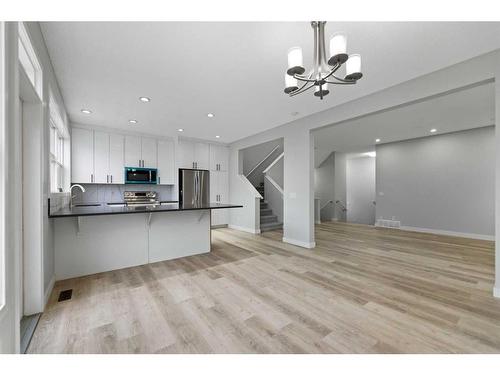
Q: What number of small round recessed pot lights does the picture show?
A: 8